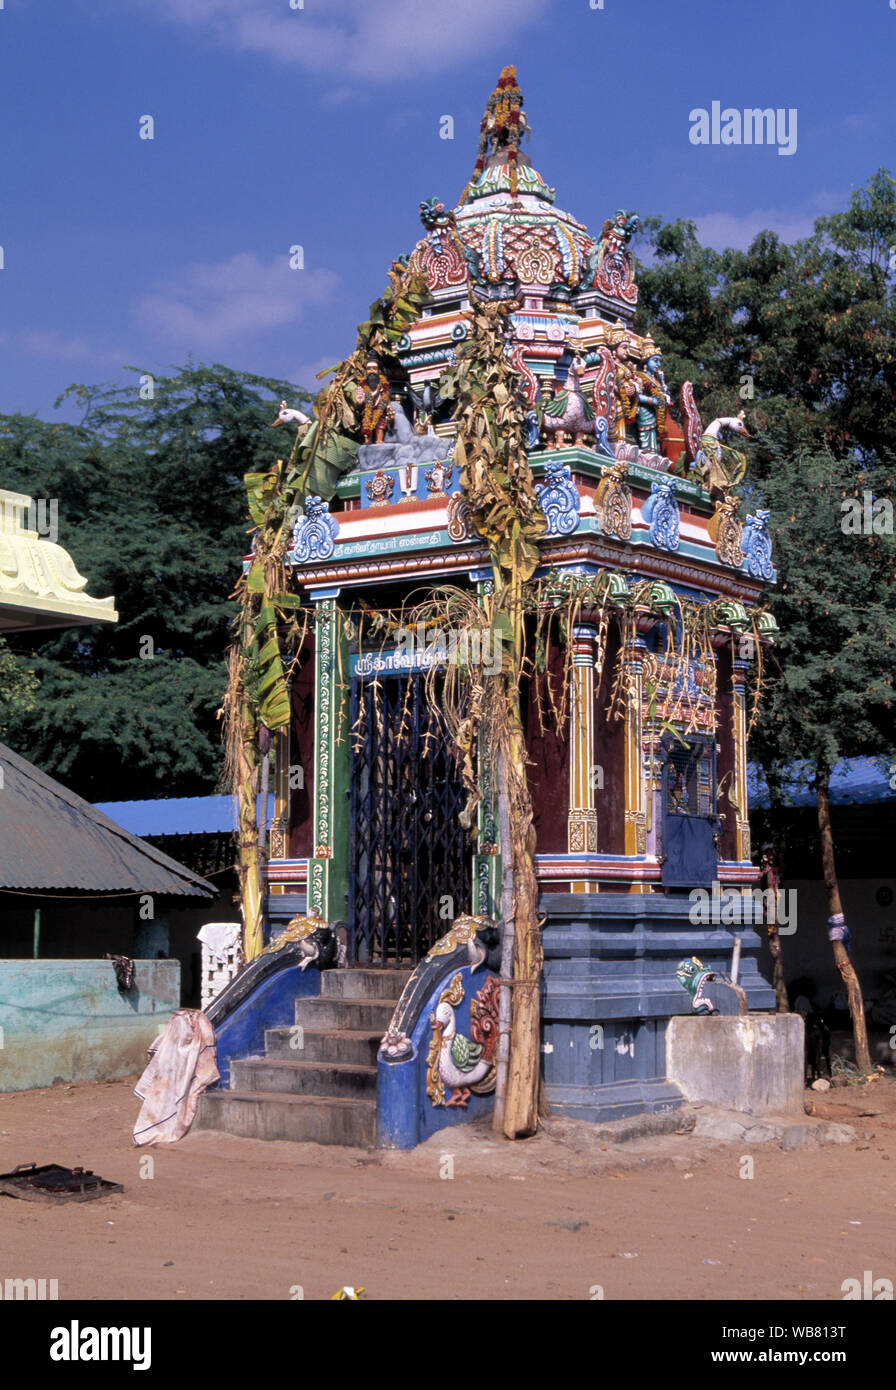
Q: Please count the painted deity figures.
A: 3